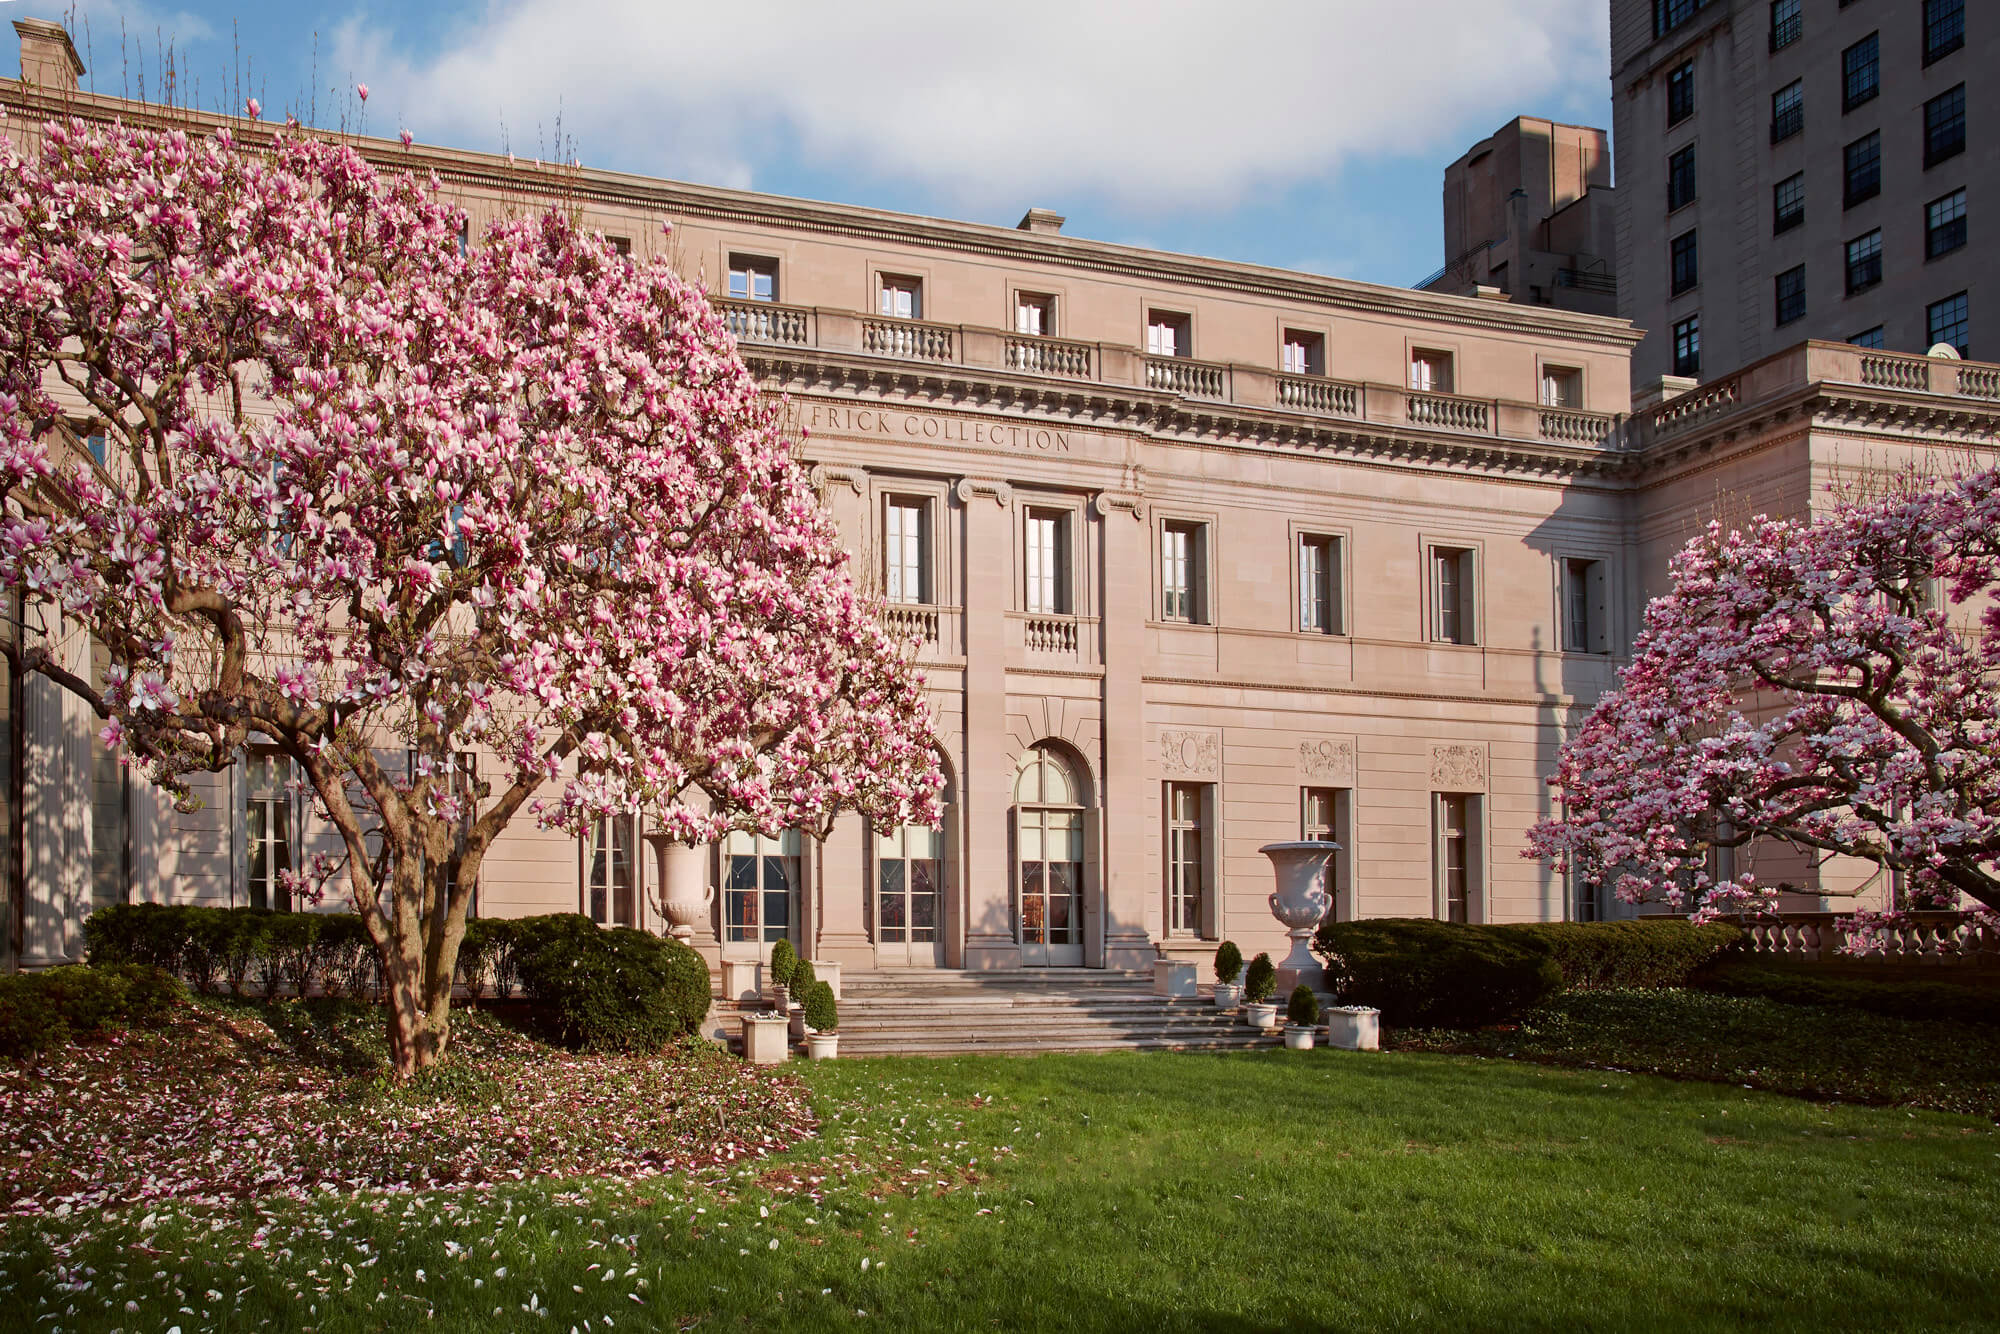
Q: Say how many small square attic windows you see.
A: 7